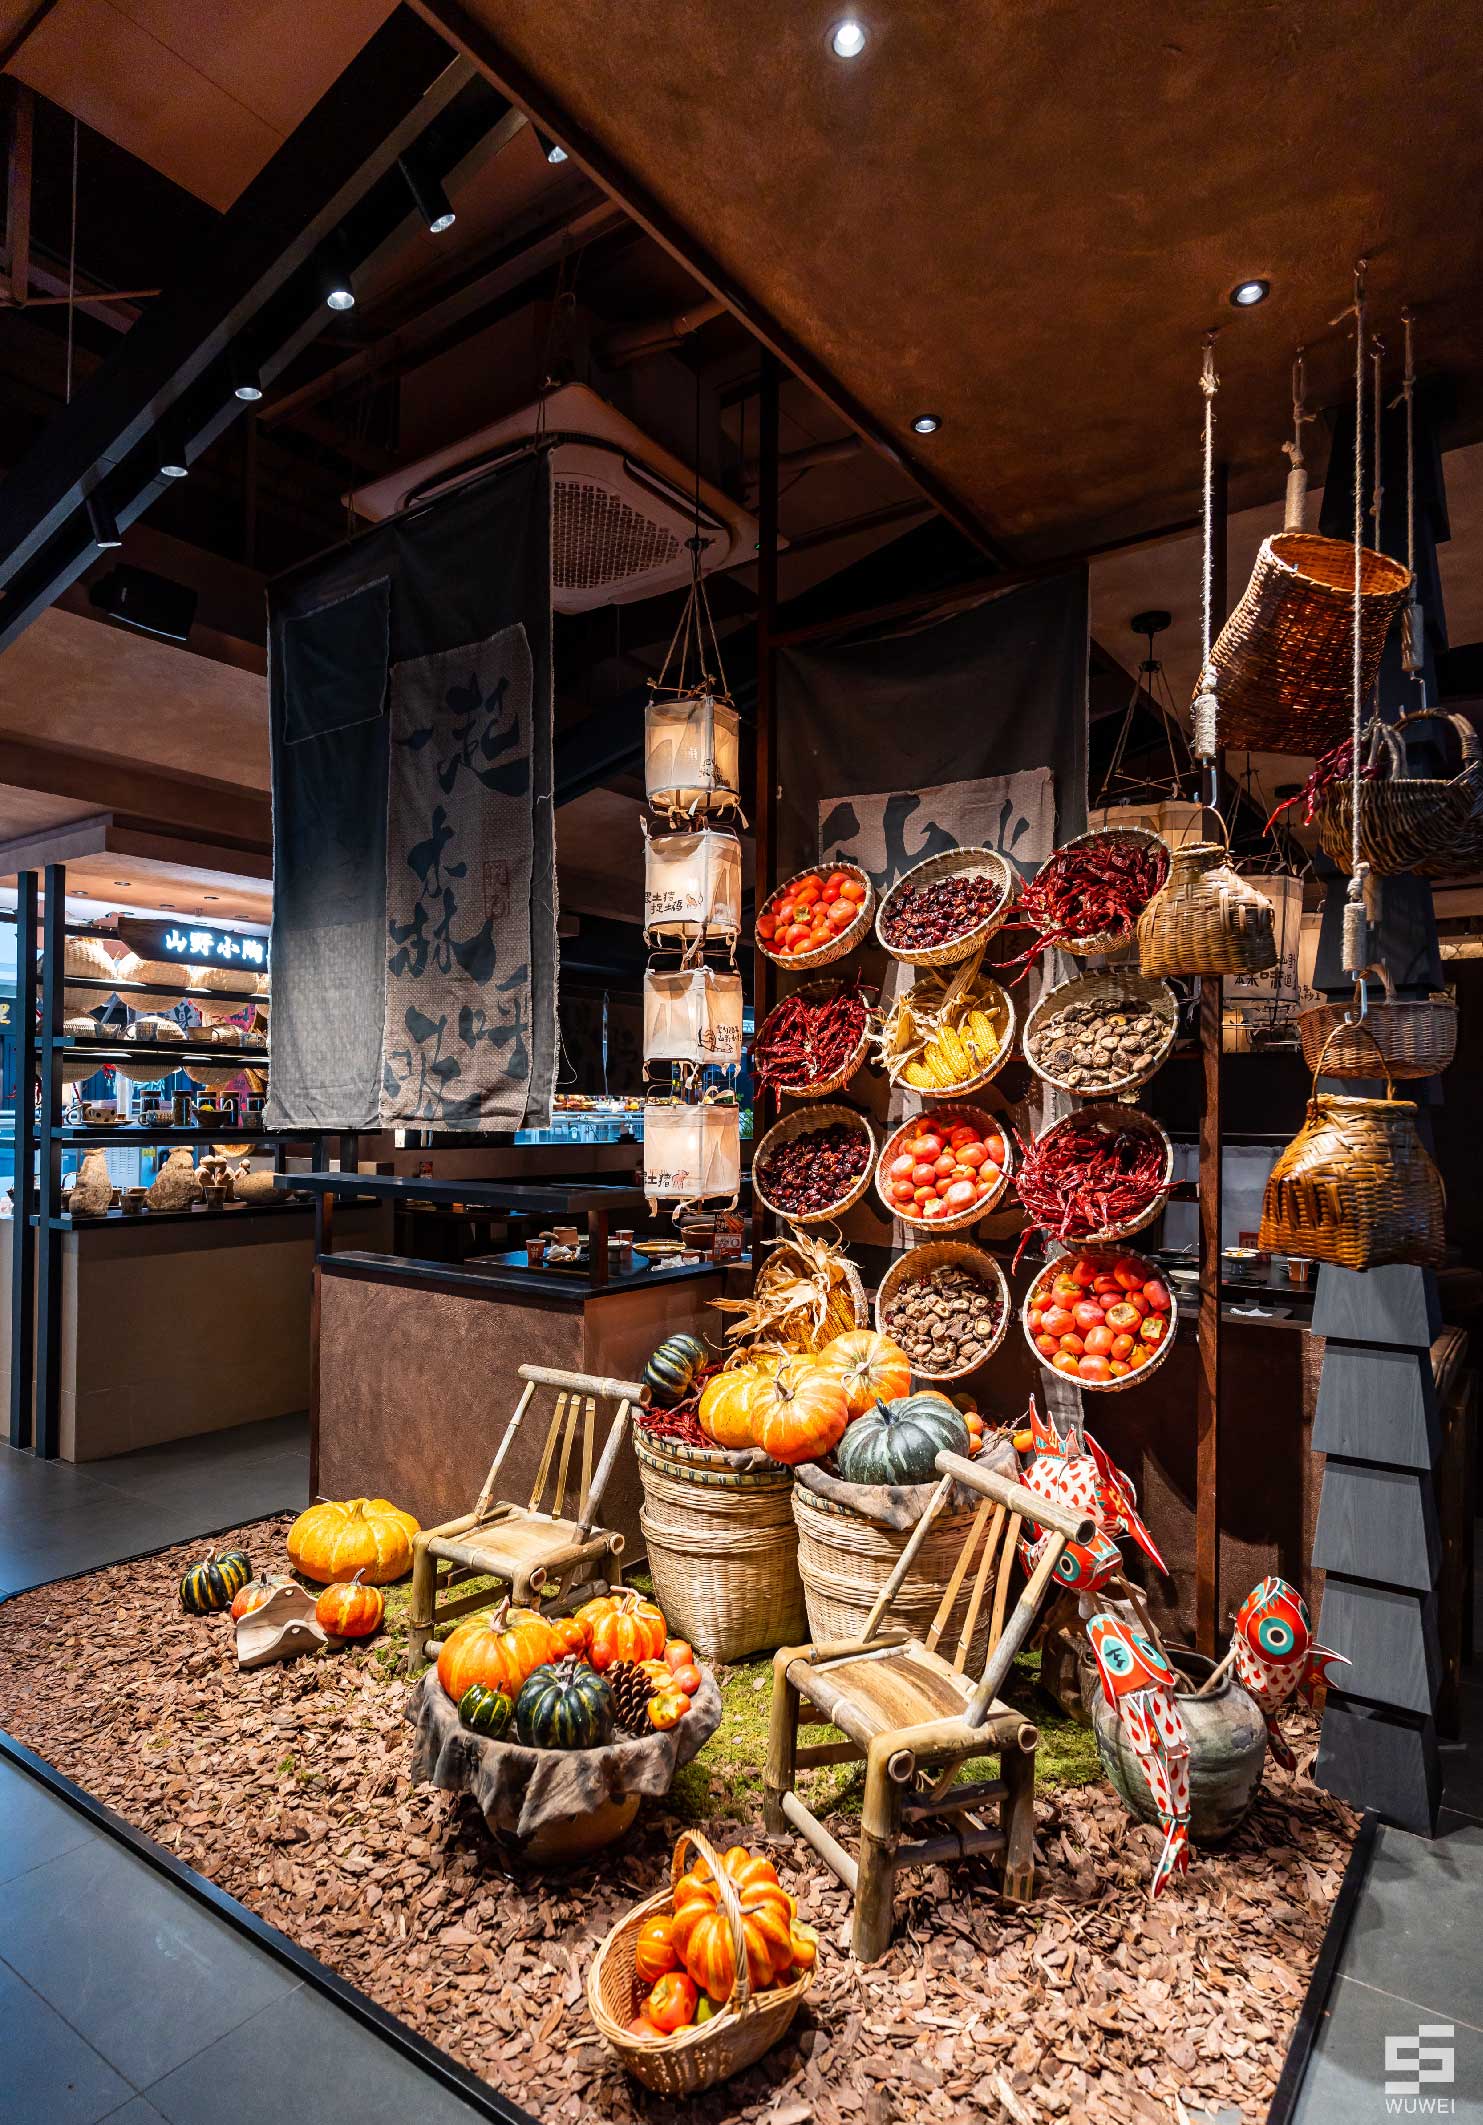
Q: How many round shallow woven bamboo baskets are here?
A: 12